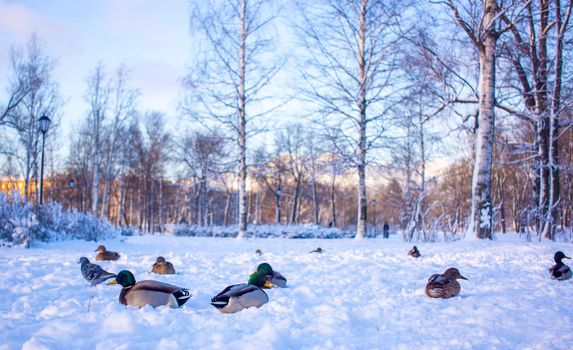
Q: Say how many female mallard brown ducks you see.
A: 3